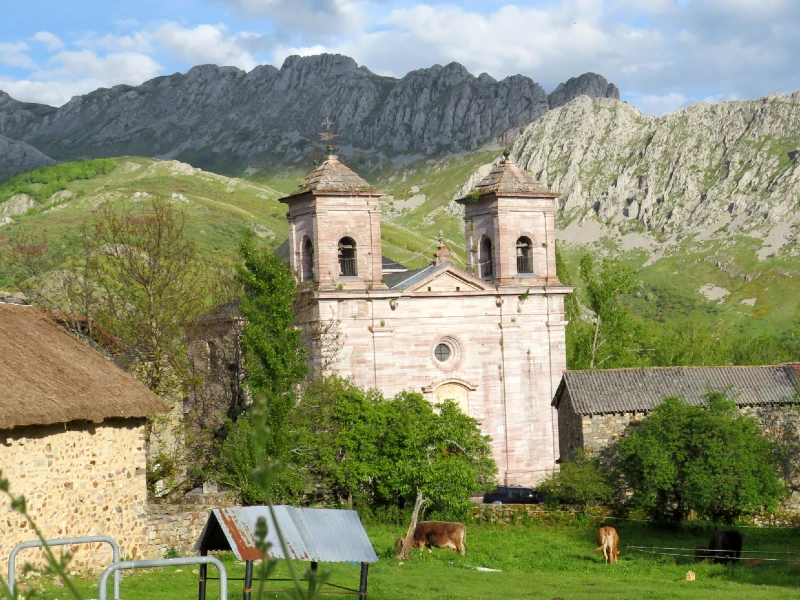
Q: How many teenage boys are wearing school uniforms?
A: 0